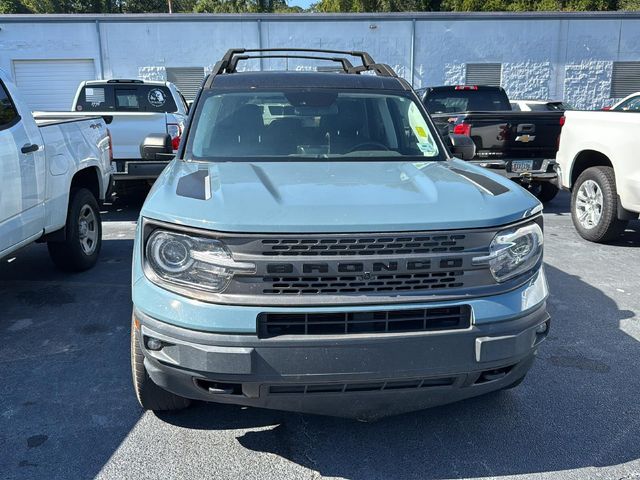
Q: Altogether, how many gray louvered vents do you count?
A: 3